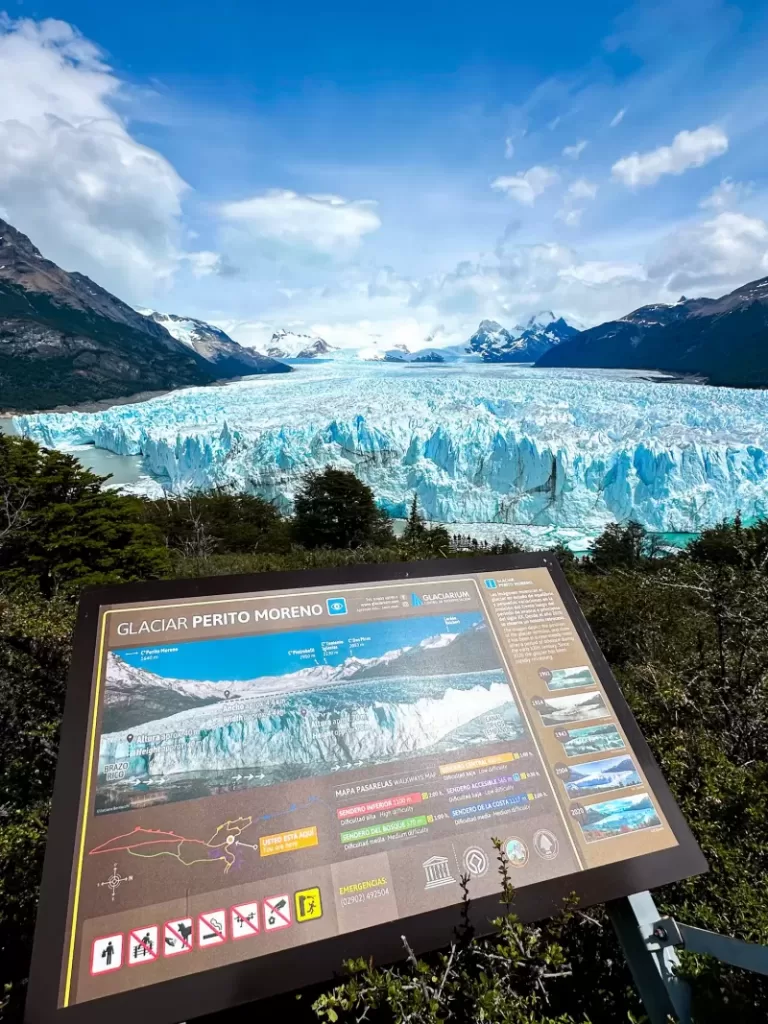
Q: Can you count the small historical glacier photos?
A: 5